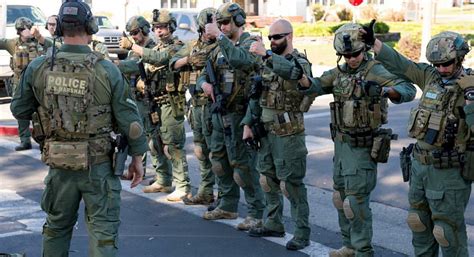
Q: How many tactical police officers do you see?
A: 10